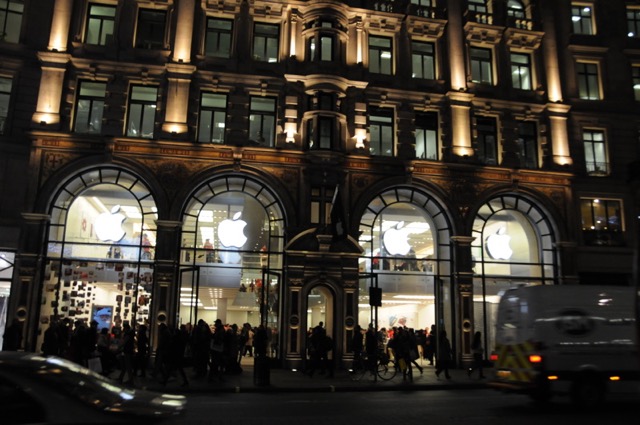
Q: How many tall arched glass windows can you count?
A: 4